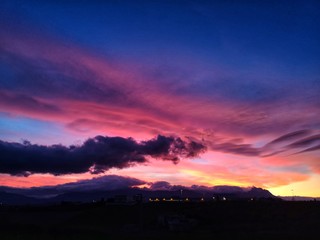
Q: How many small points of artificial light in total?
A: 9